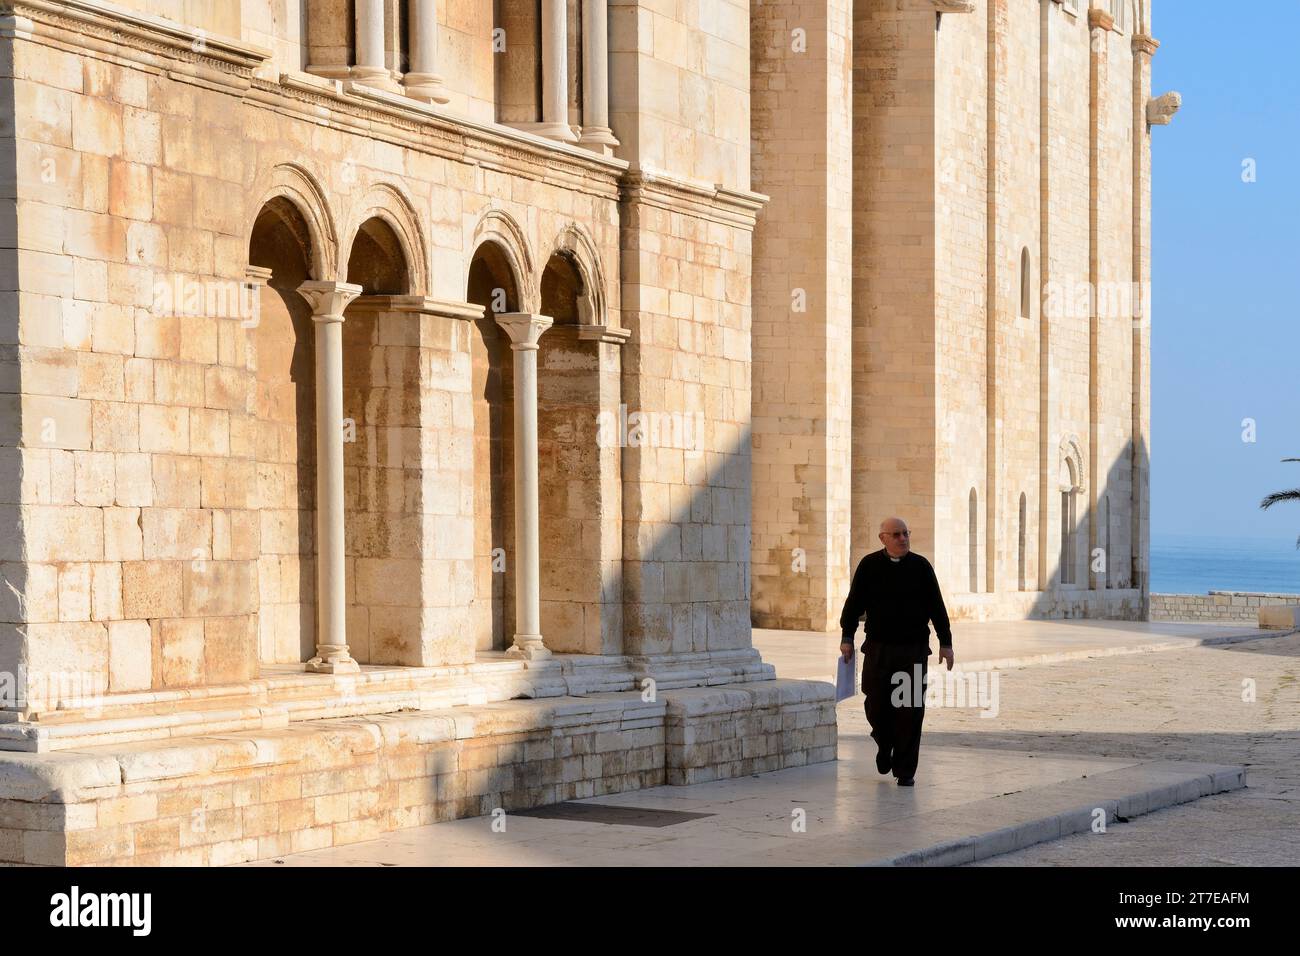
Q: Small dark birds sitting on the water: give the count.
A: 0